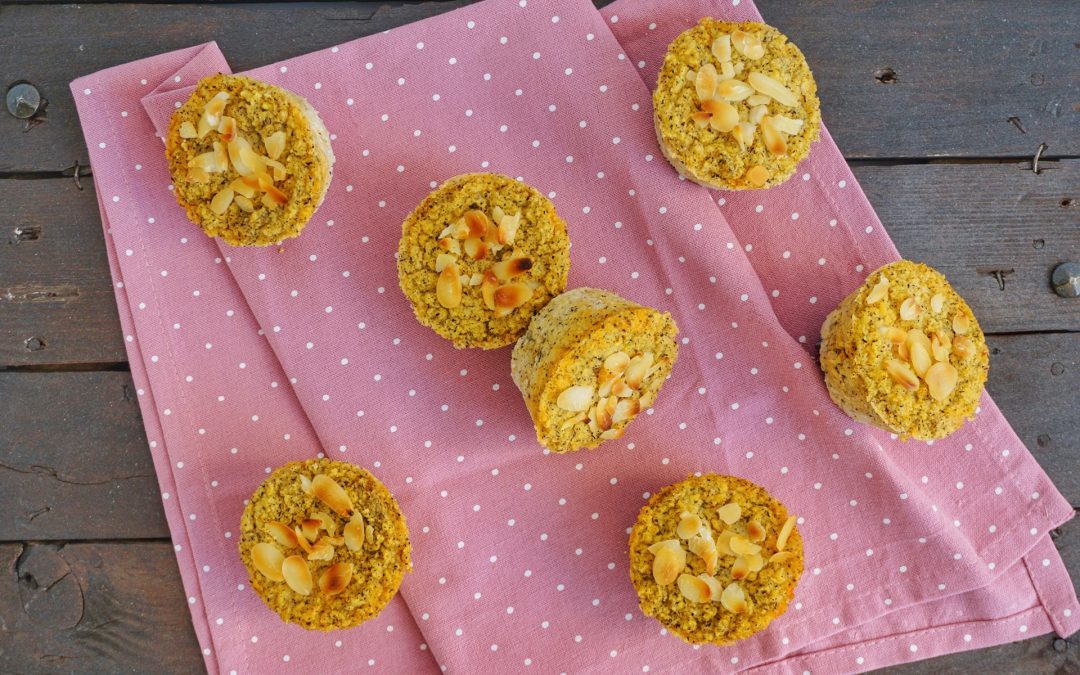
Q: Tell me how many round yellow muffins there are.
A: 7